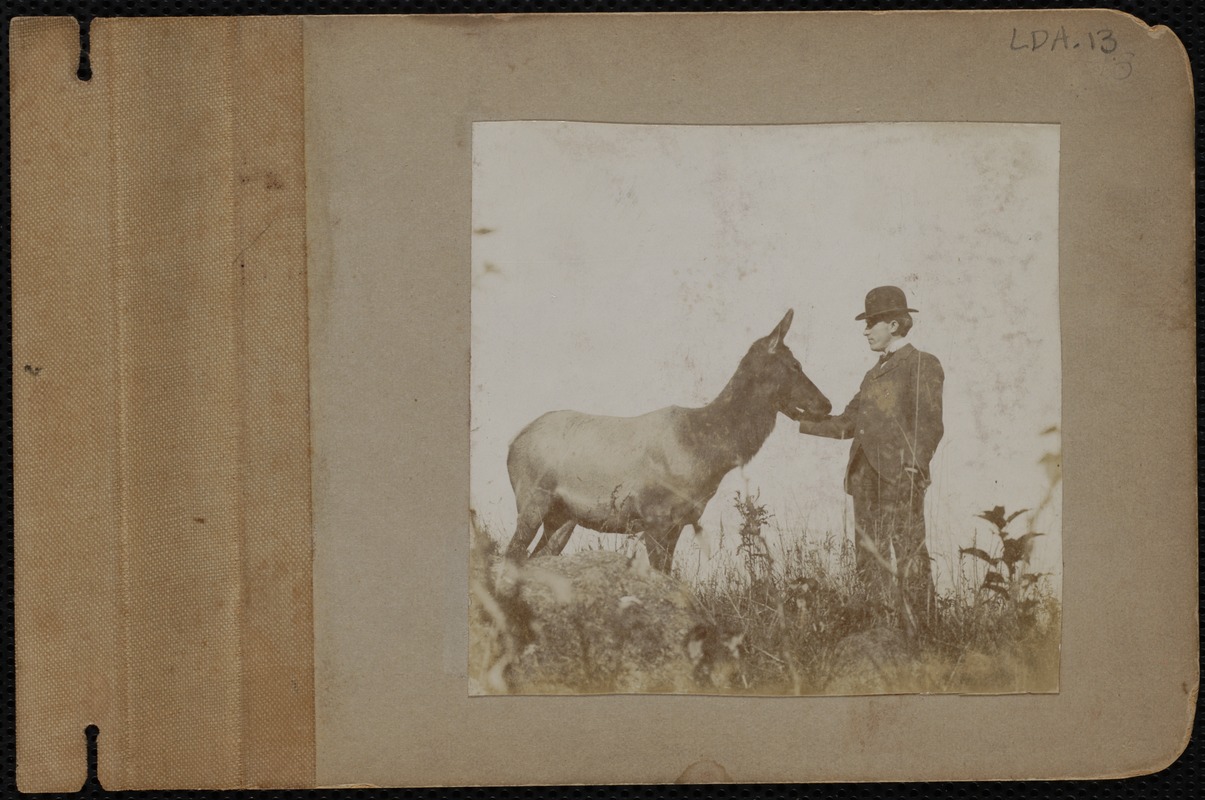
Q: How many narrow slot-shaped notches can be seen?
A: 2